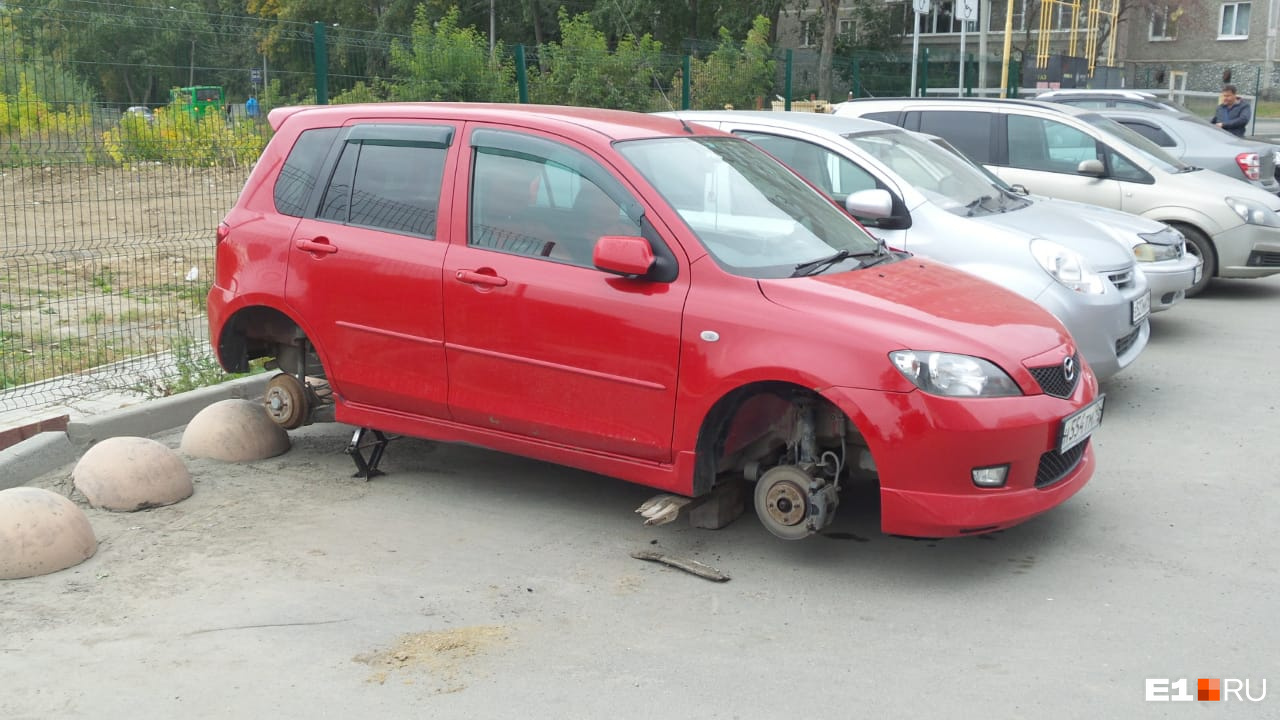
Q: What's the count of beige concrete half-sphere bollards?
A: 3